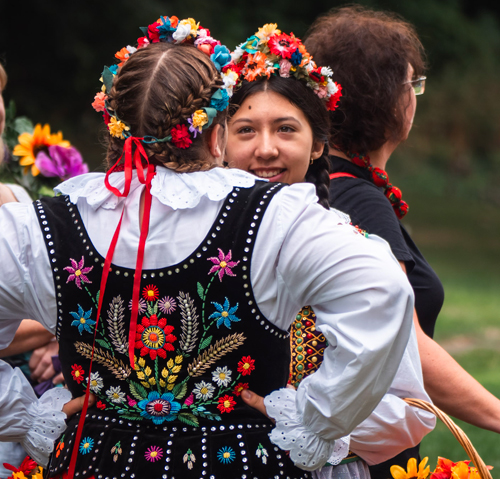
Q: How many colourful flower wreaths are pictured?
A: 2